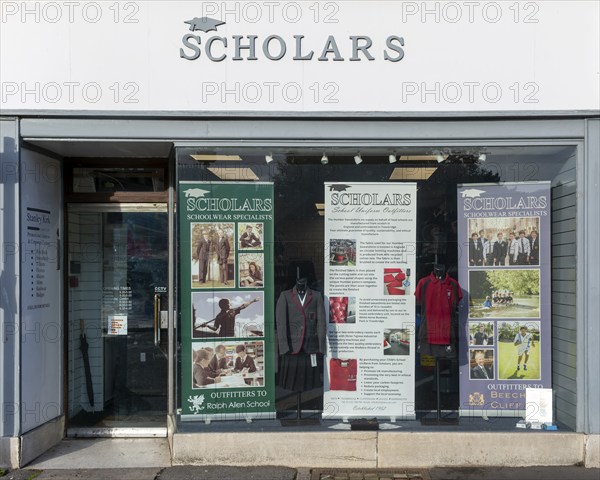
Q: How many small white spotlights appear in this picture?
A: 6